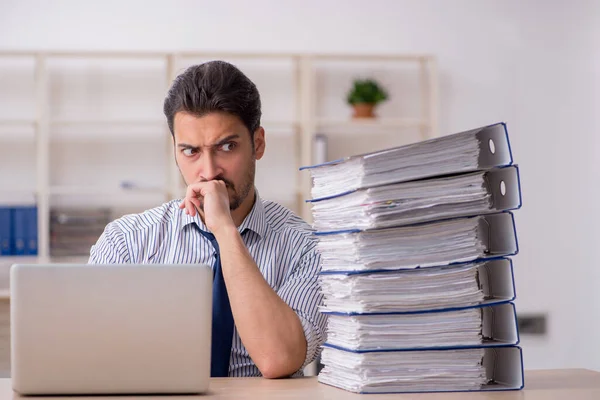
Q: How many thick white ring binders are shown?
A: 6